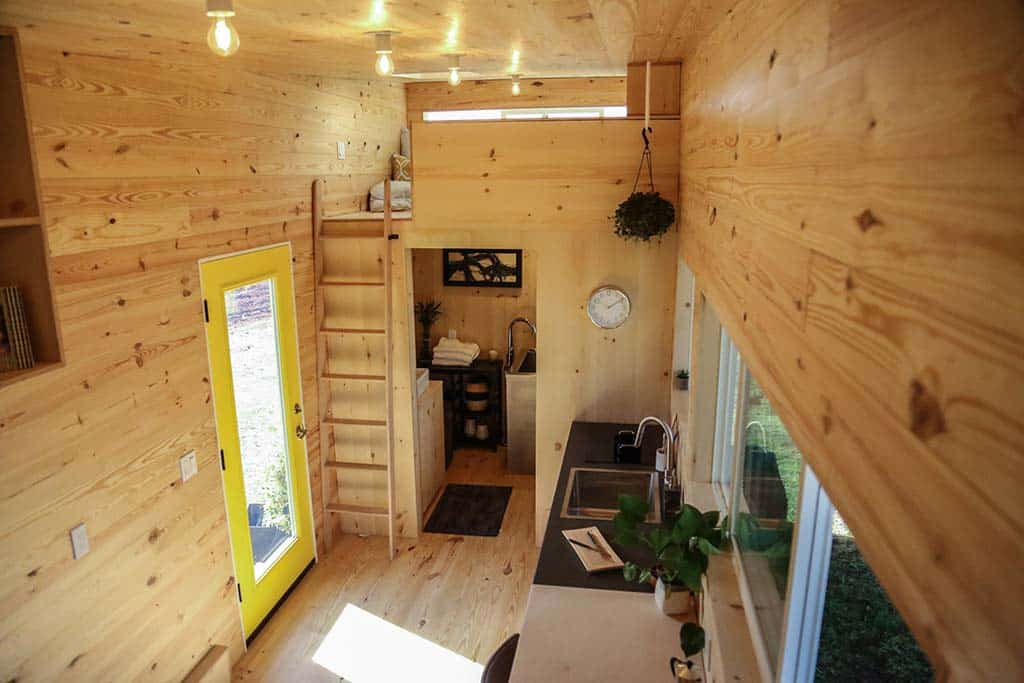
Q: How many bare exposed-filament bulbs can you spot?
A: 4